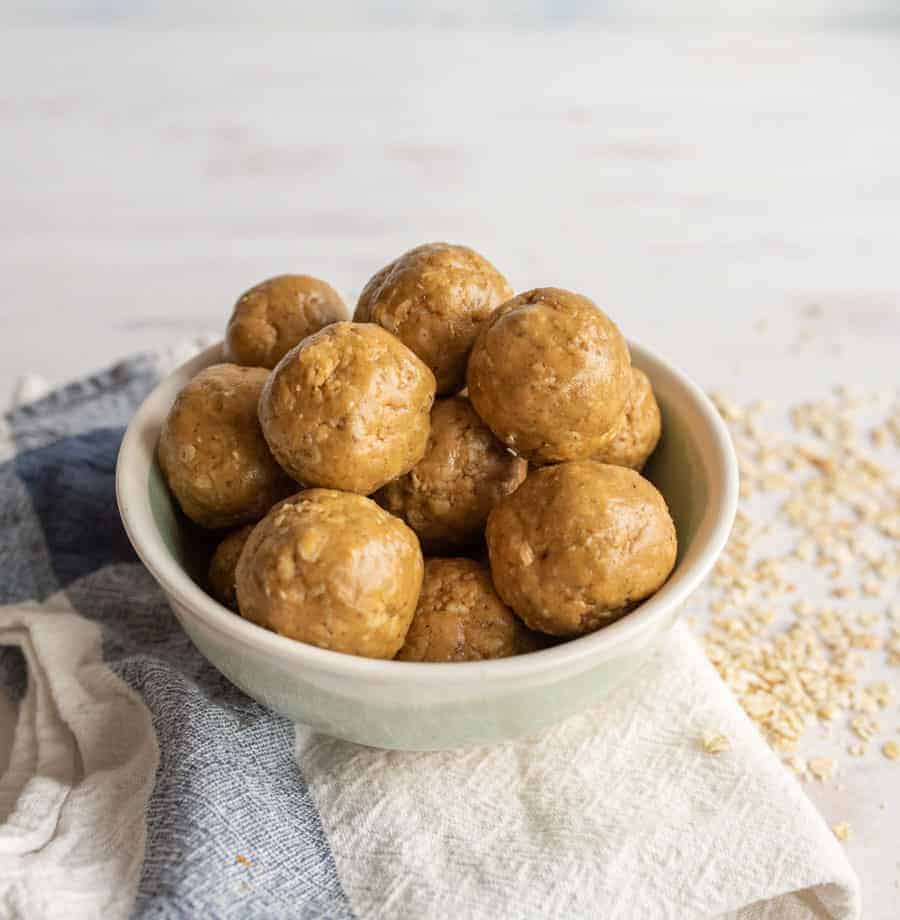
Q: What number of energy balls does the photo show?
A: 11